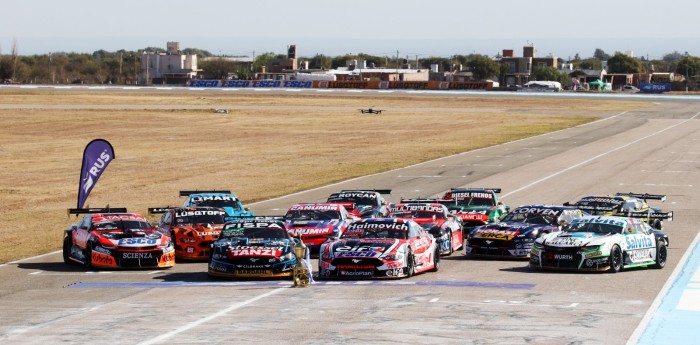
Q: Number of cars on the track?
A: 12